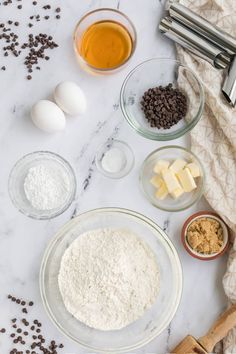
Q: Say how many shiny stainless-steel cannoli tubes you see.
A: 3